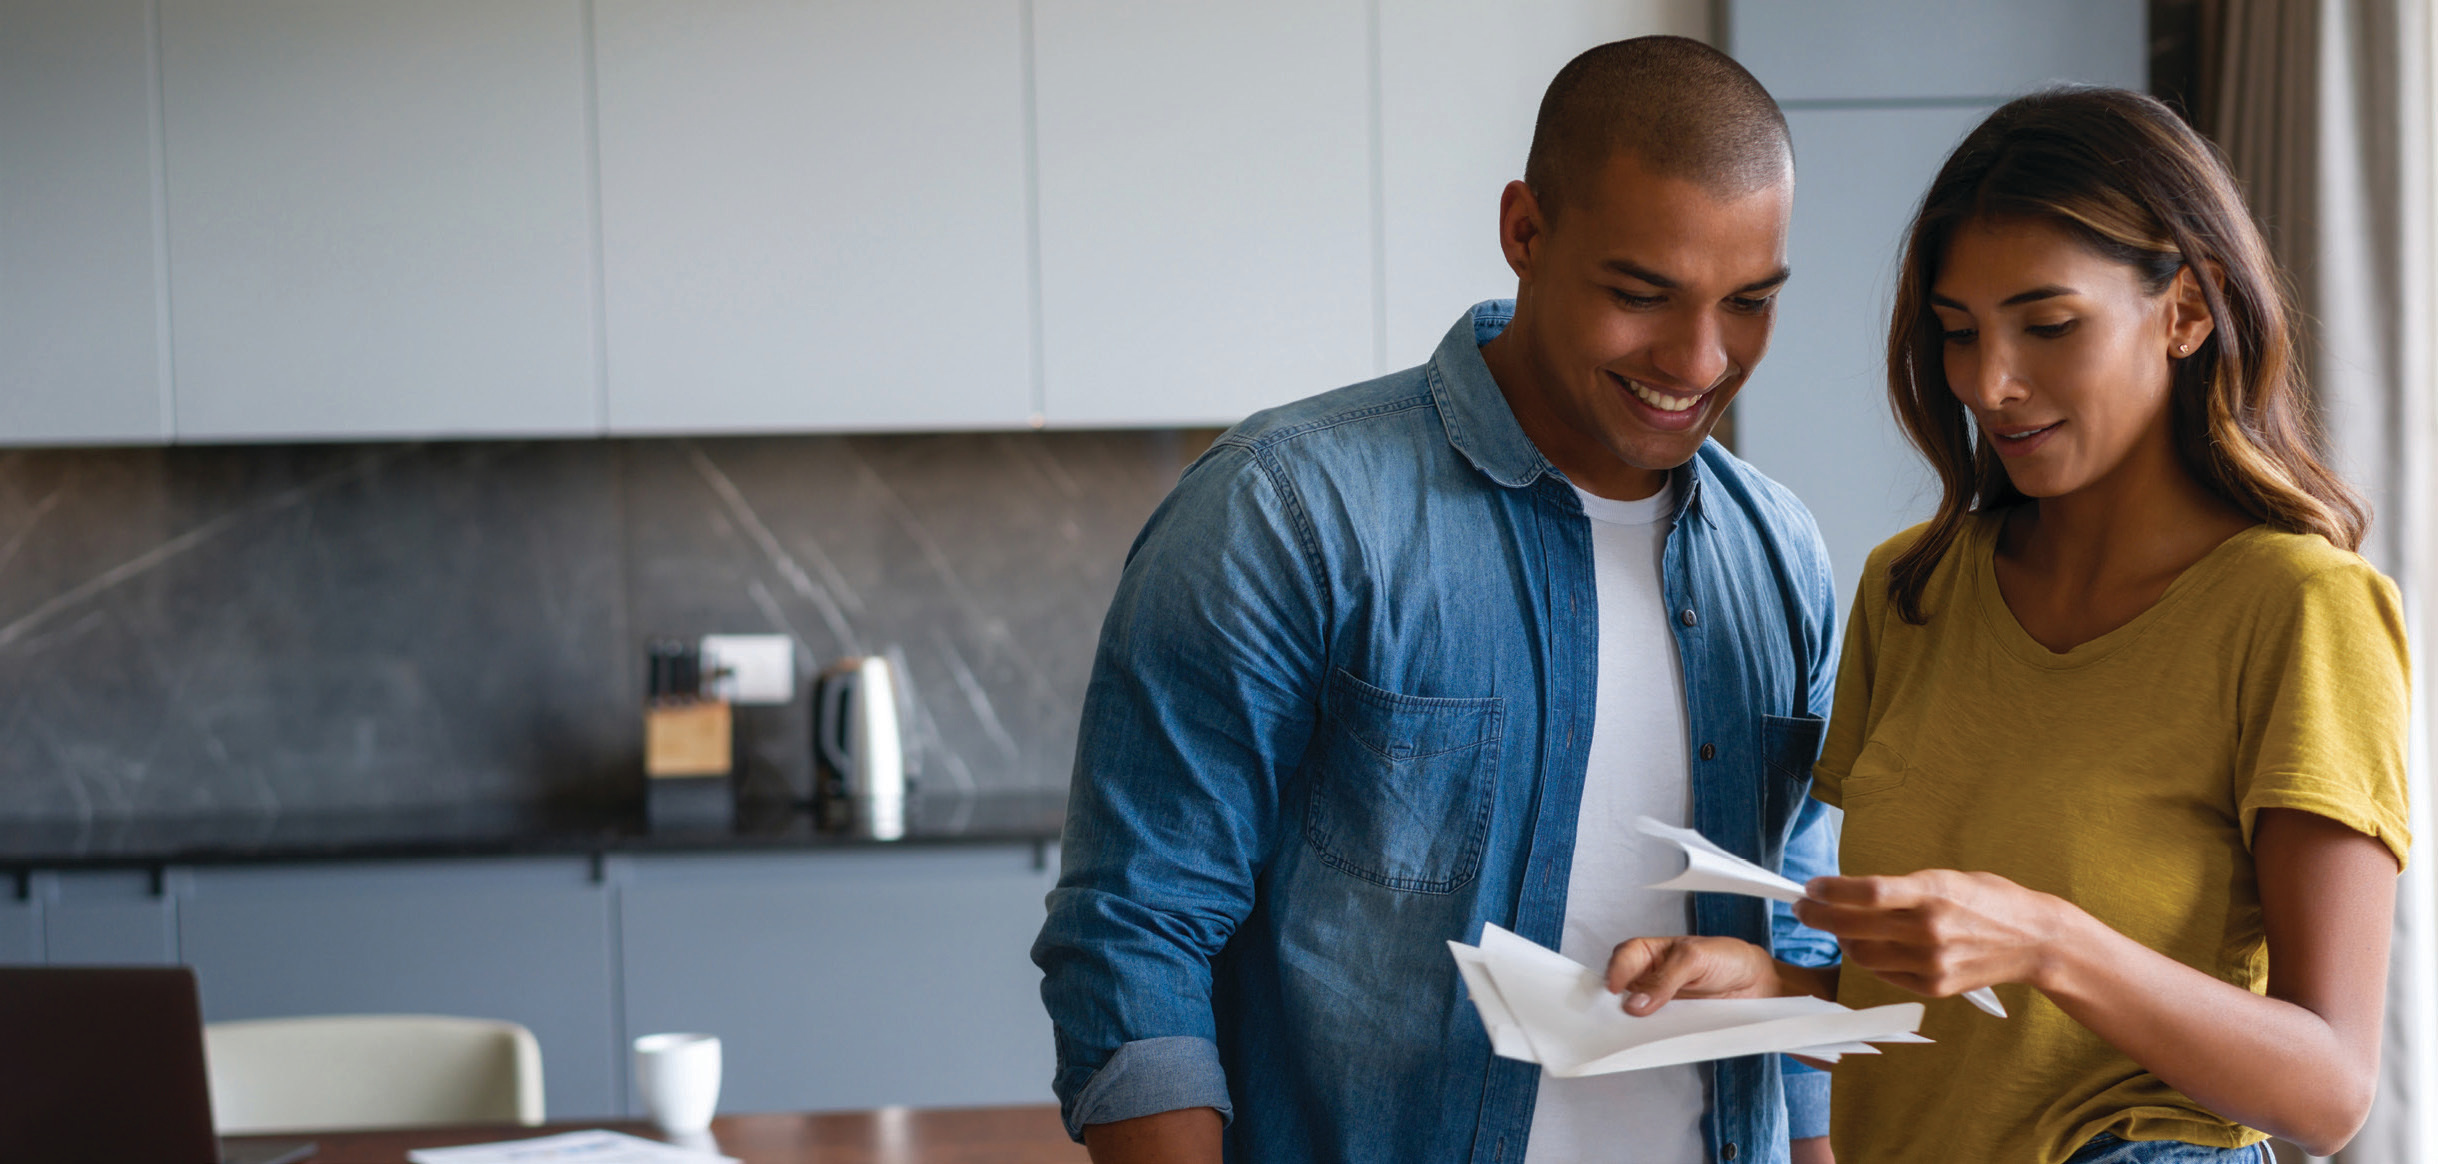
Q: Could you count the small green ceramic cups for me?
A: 0